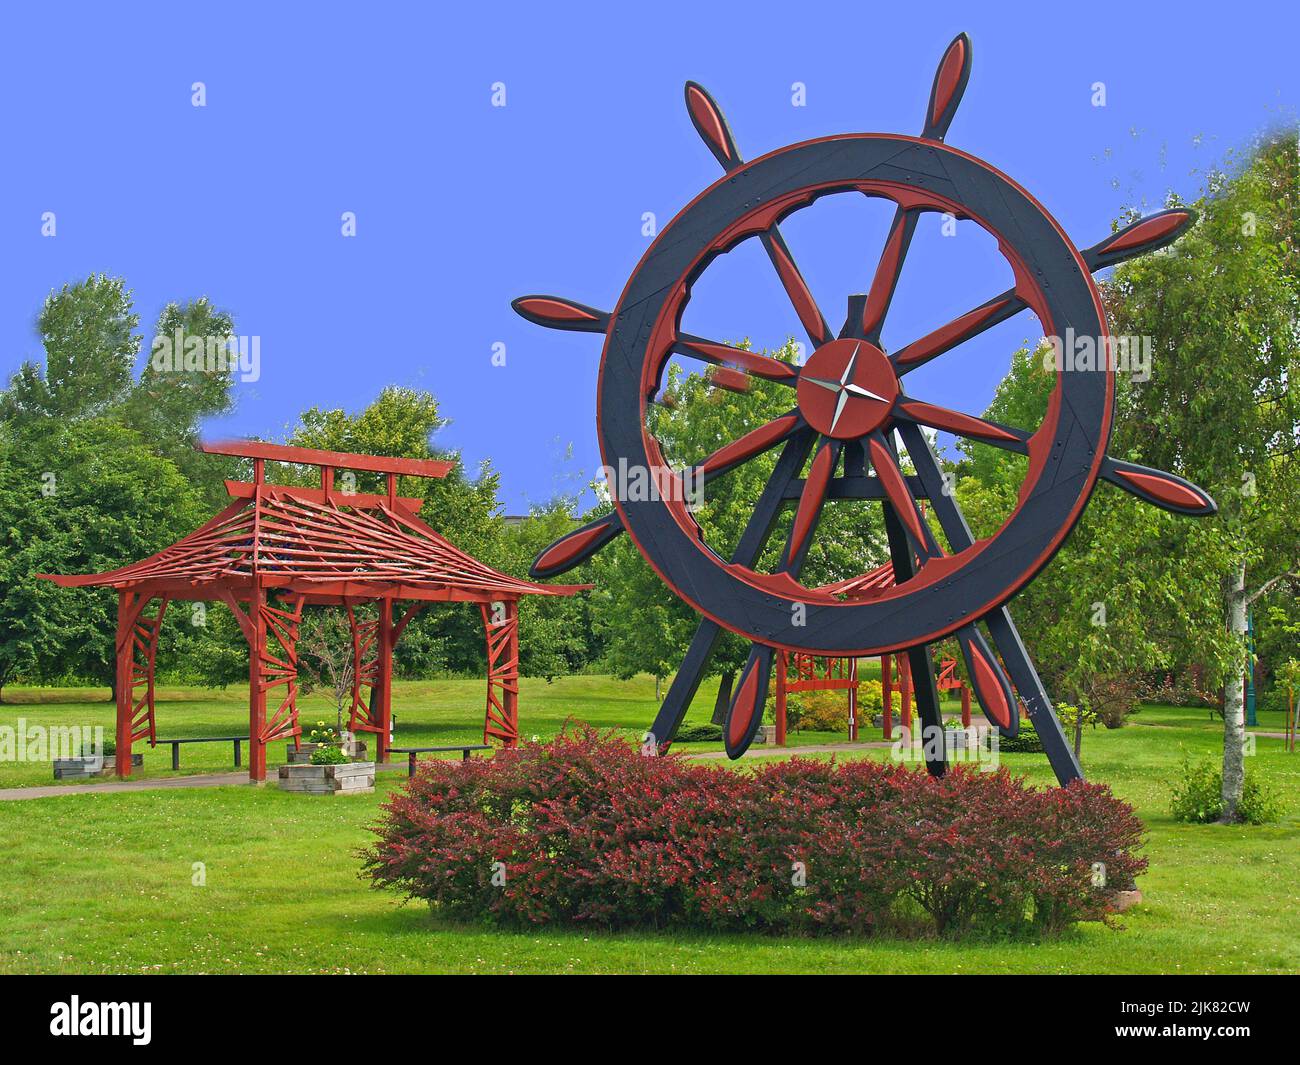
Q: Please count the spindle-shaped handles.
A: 8